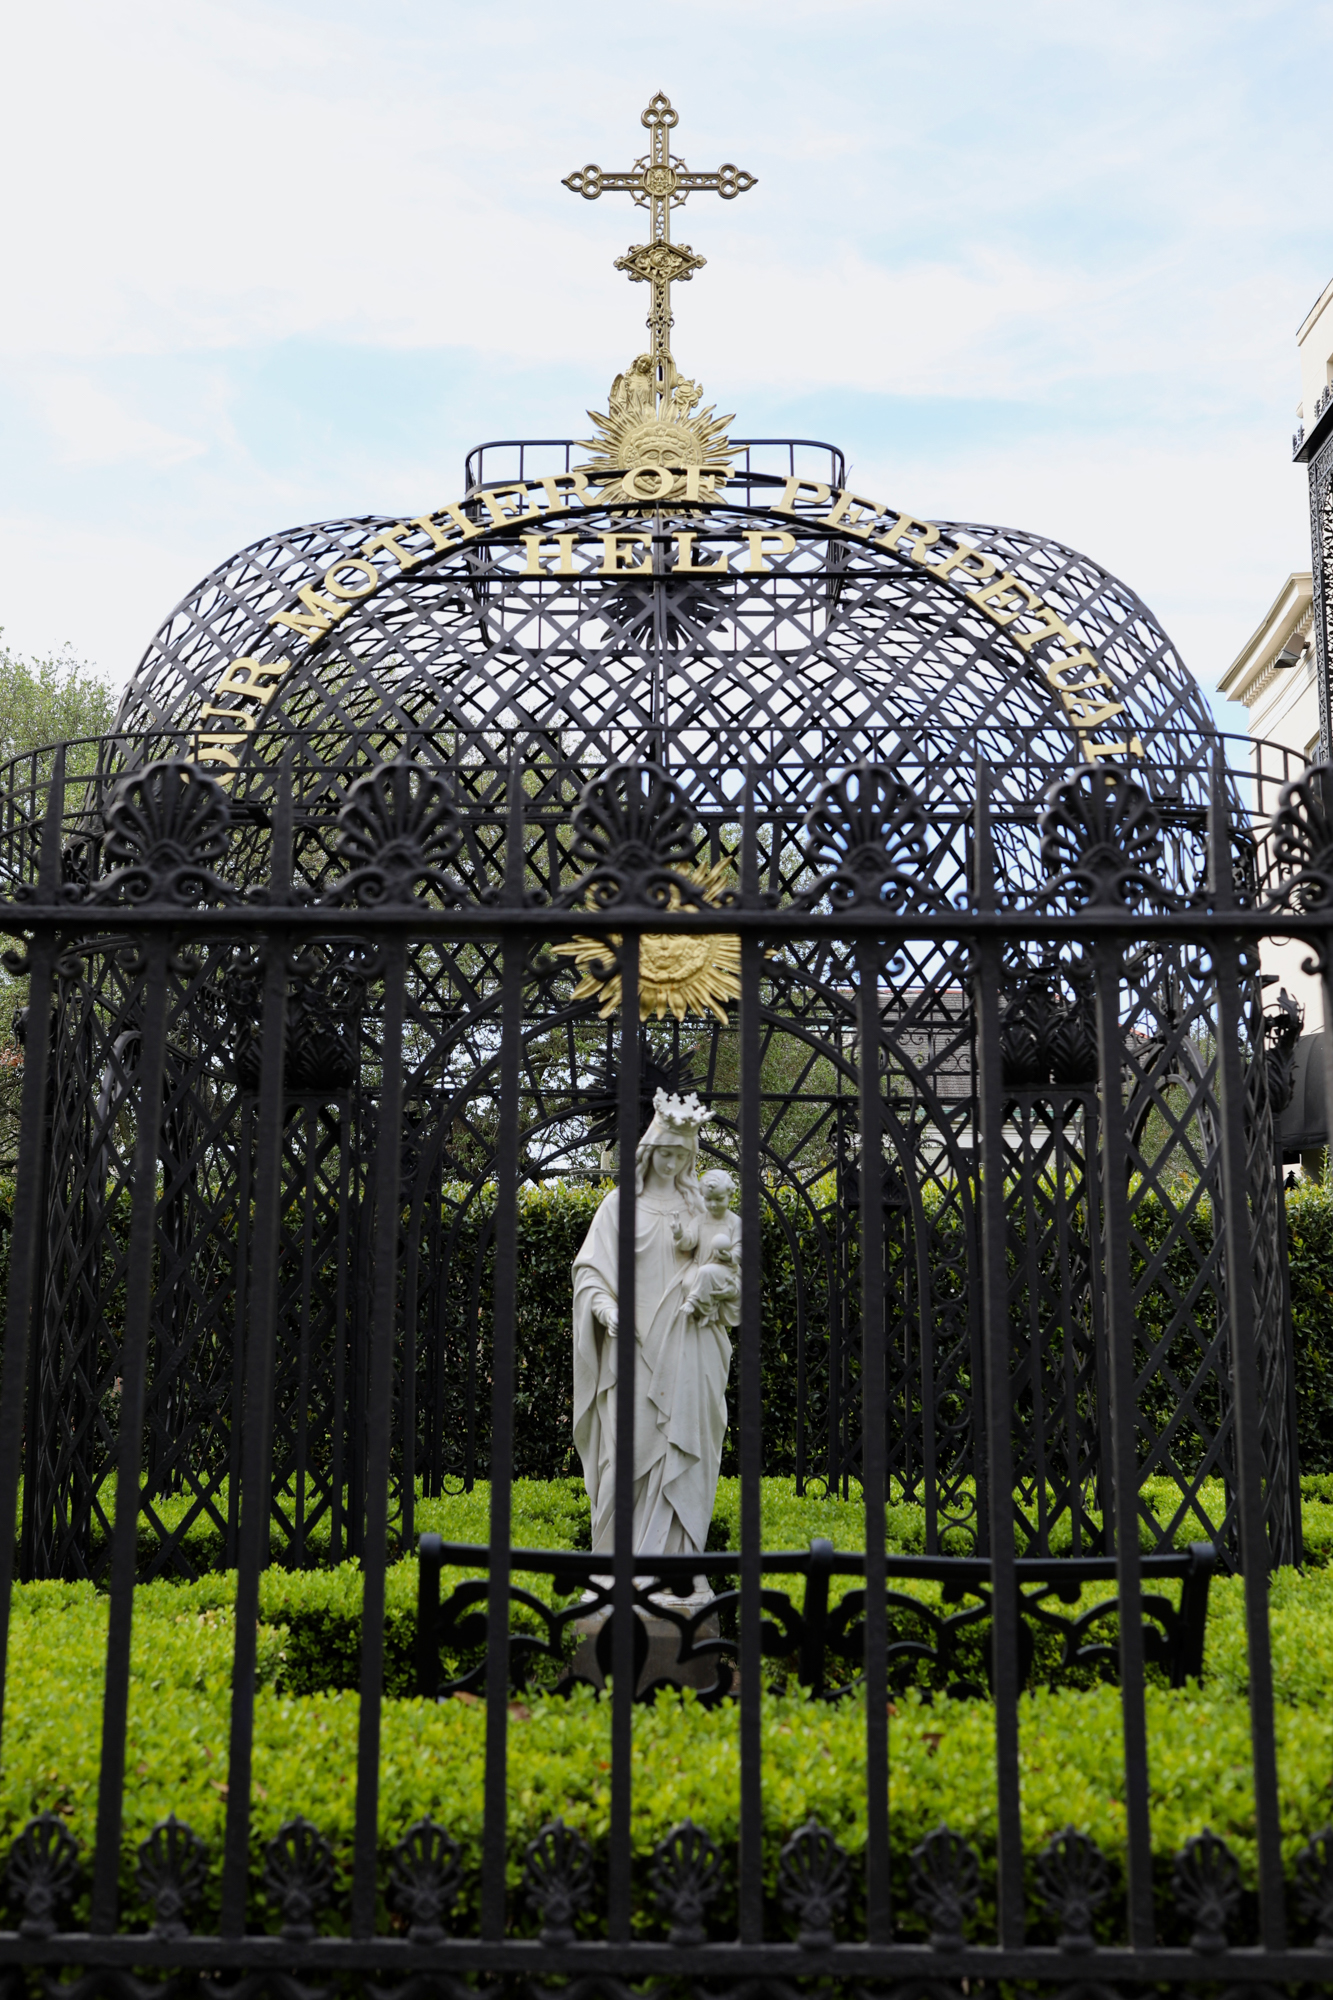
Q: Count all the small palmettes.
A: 11